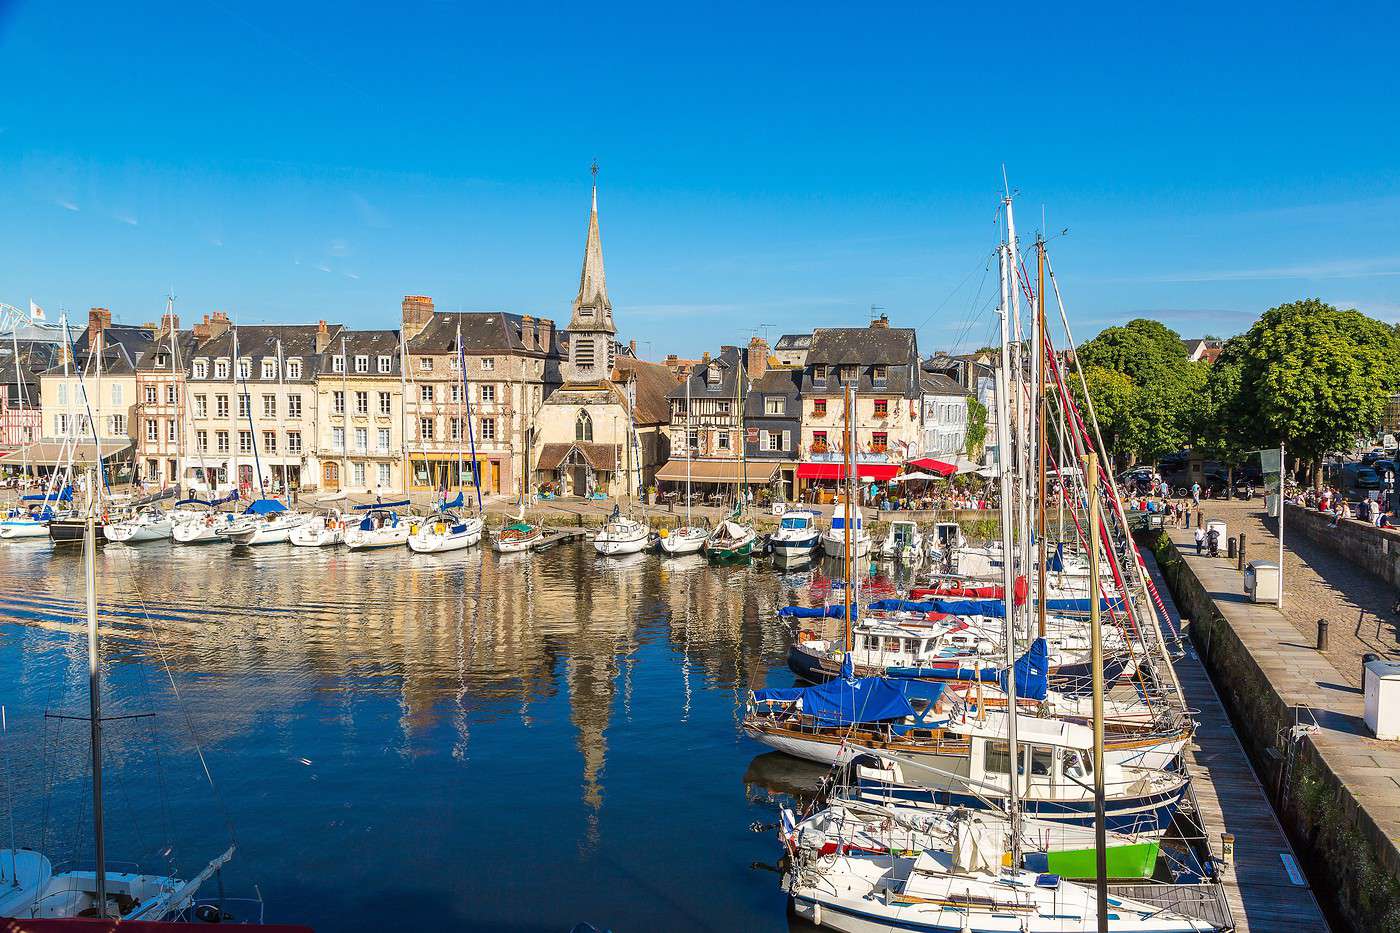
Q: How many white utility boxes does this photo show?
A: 3